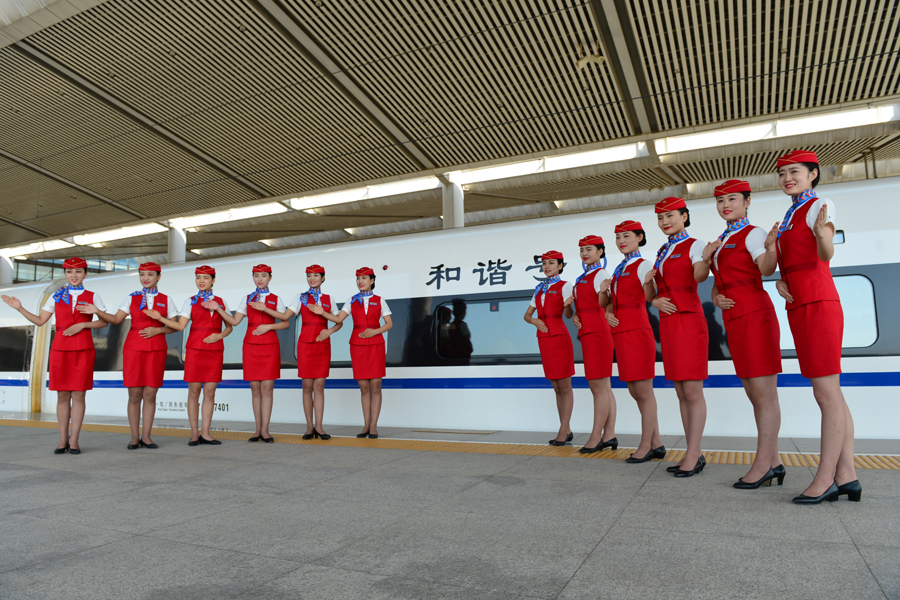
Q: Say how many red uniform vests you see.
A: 12